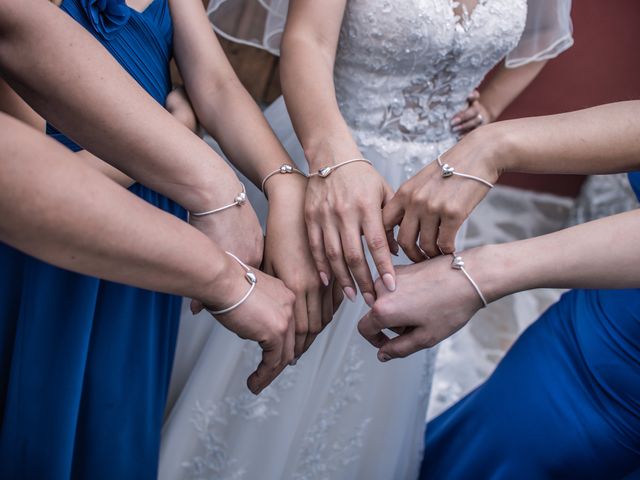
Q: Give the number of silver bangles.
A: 6